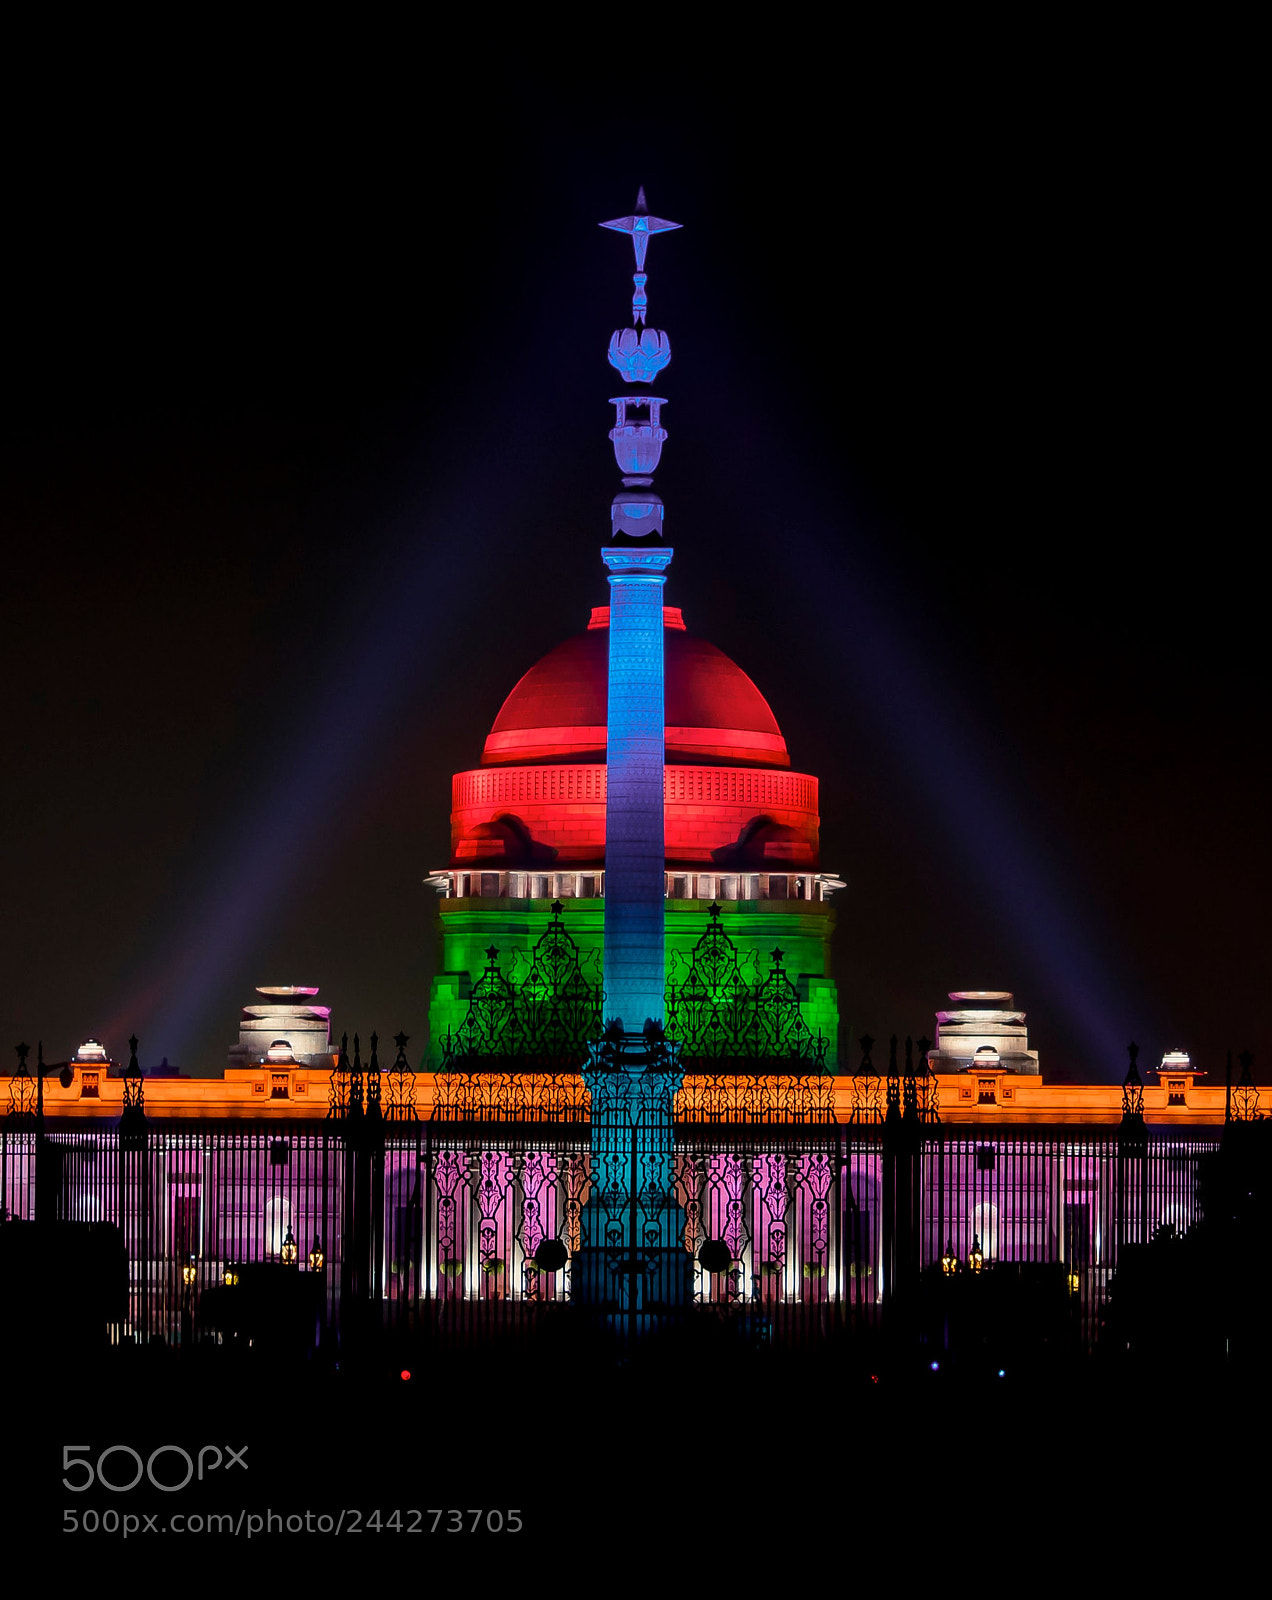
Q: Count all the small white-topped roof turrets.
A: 4